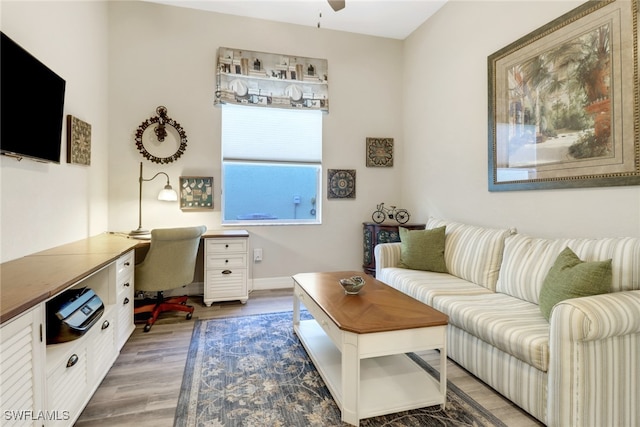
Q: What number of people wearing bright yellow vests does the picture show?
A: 0